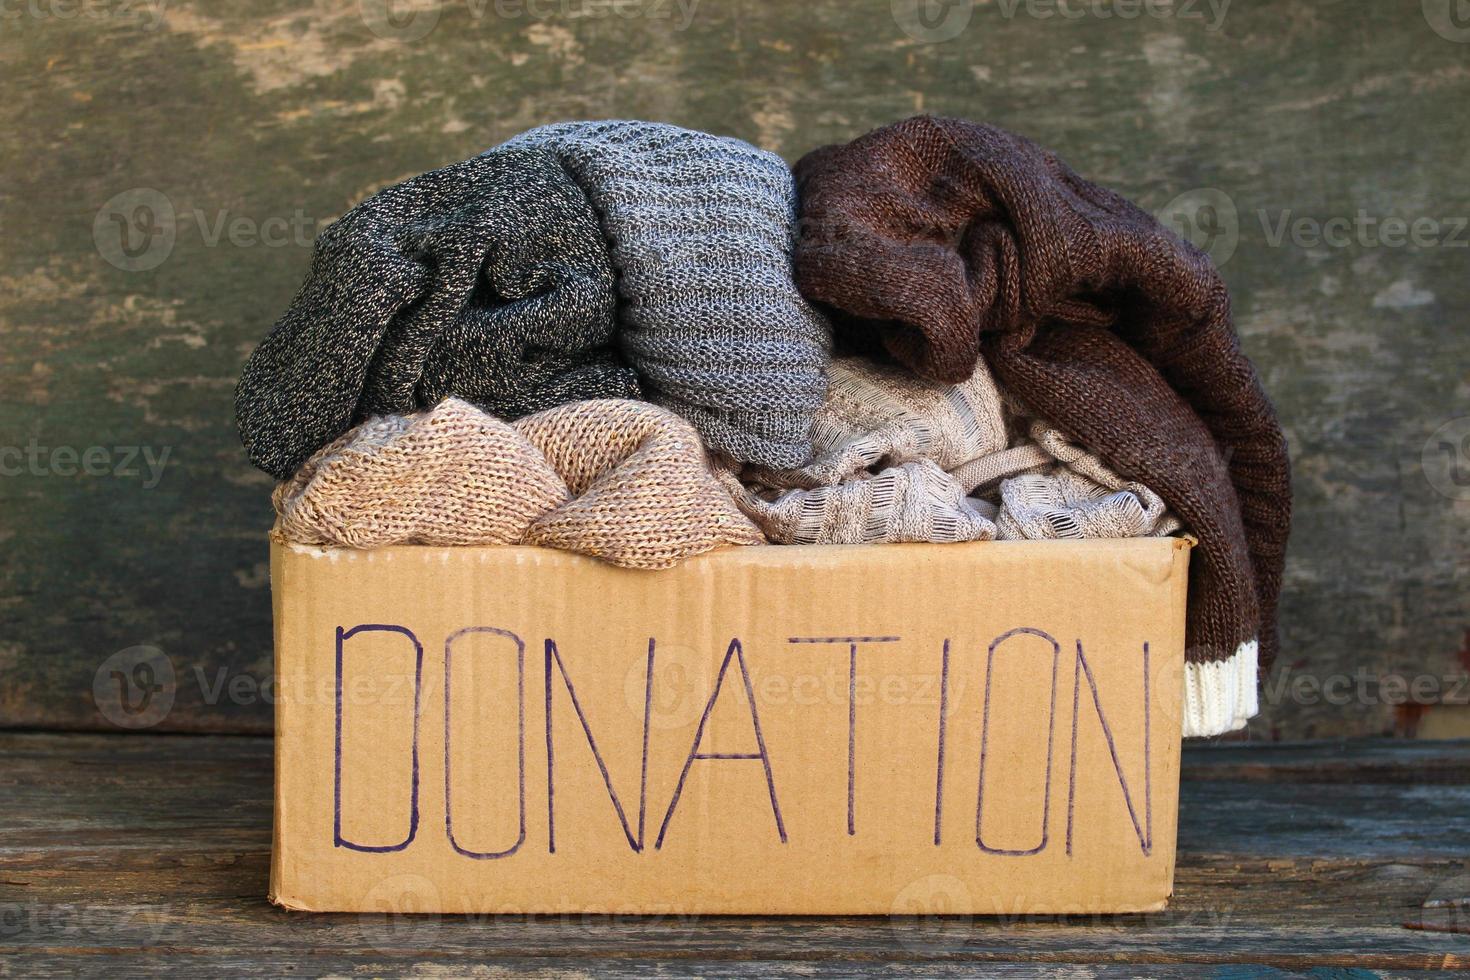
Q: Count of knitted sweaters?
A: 5